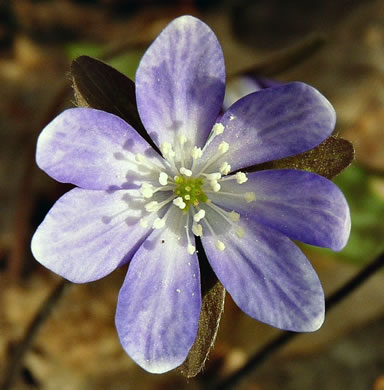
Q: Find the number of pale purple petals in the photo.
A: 7